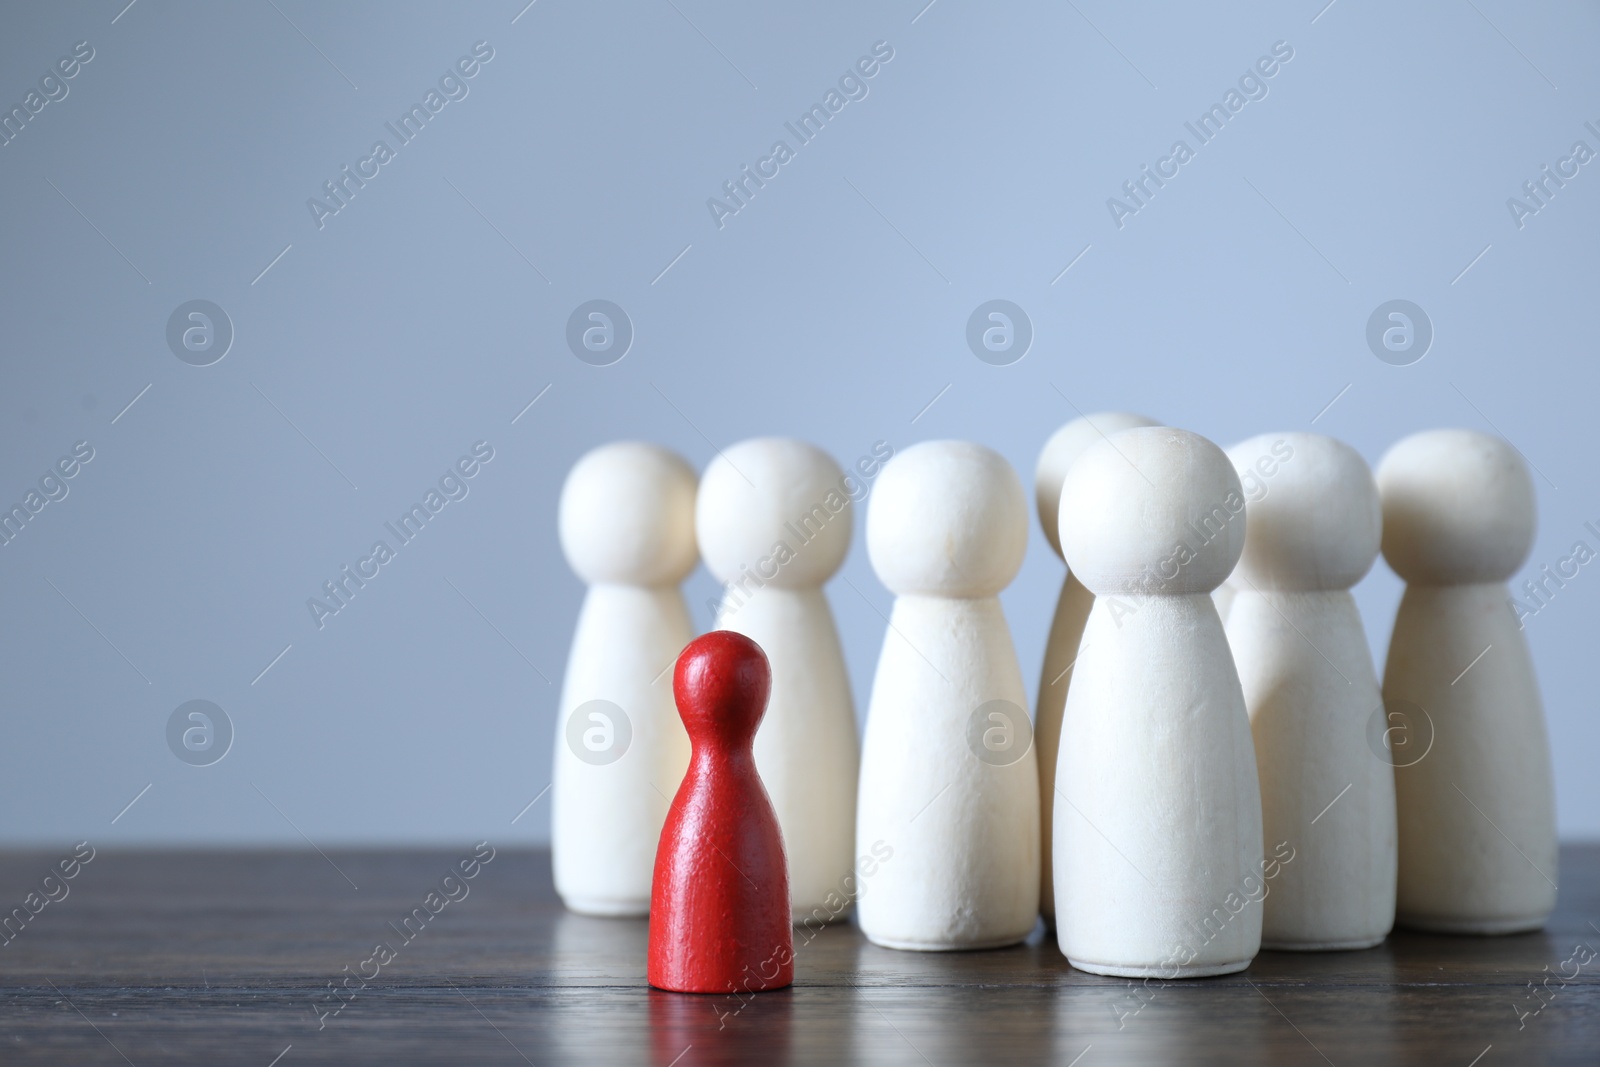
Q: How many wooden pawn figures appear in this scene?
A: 8